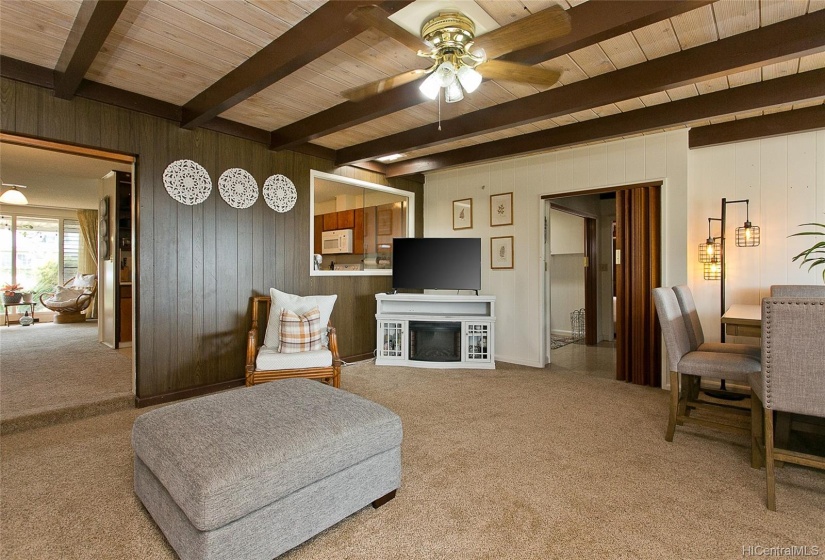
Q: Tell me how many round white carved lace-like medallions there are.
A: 3